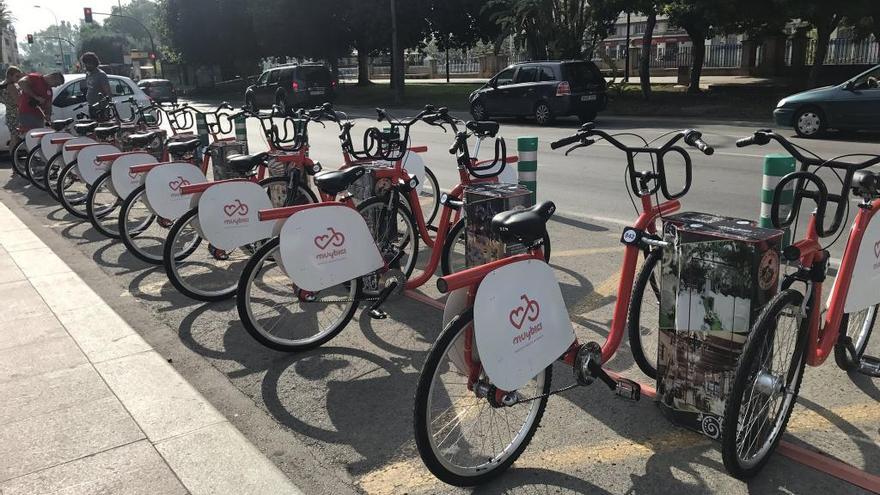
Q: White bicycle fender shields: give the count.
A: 12